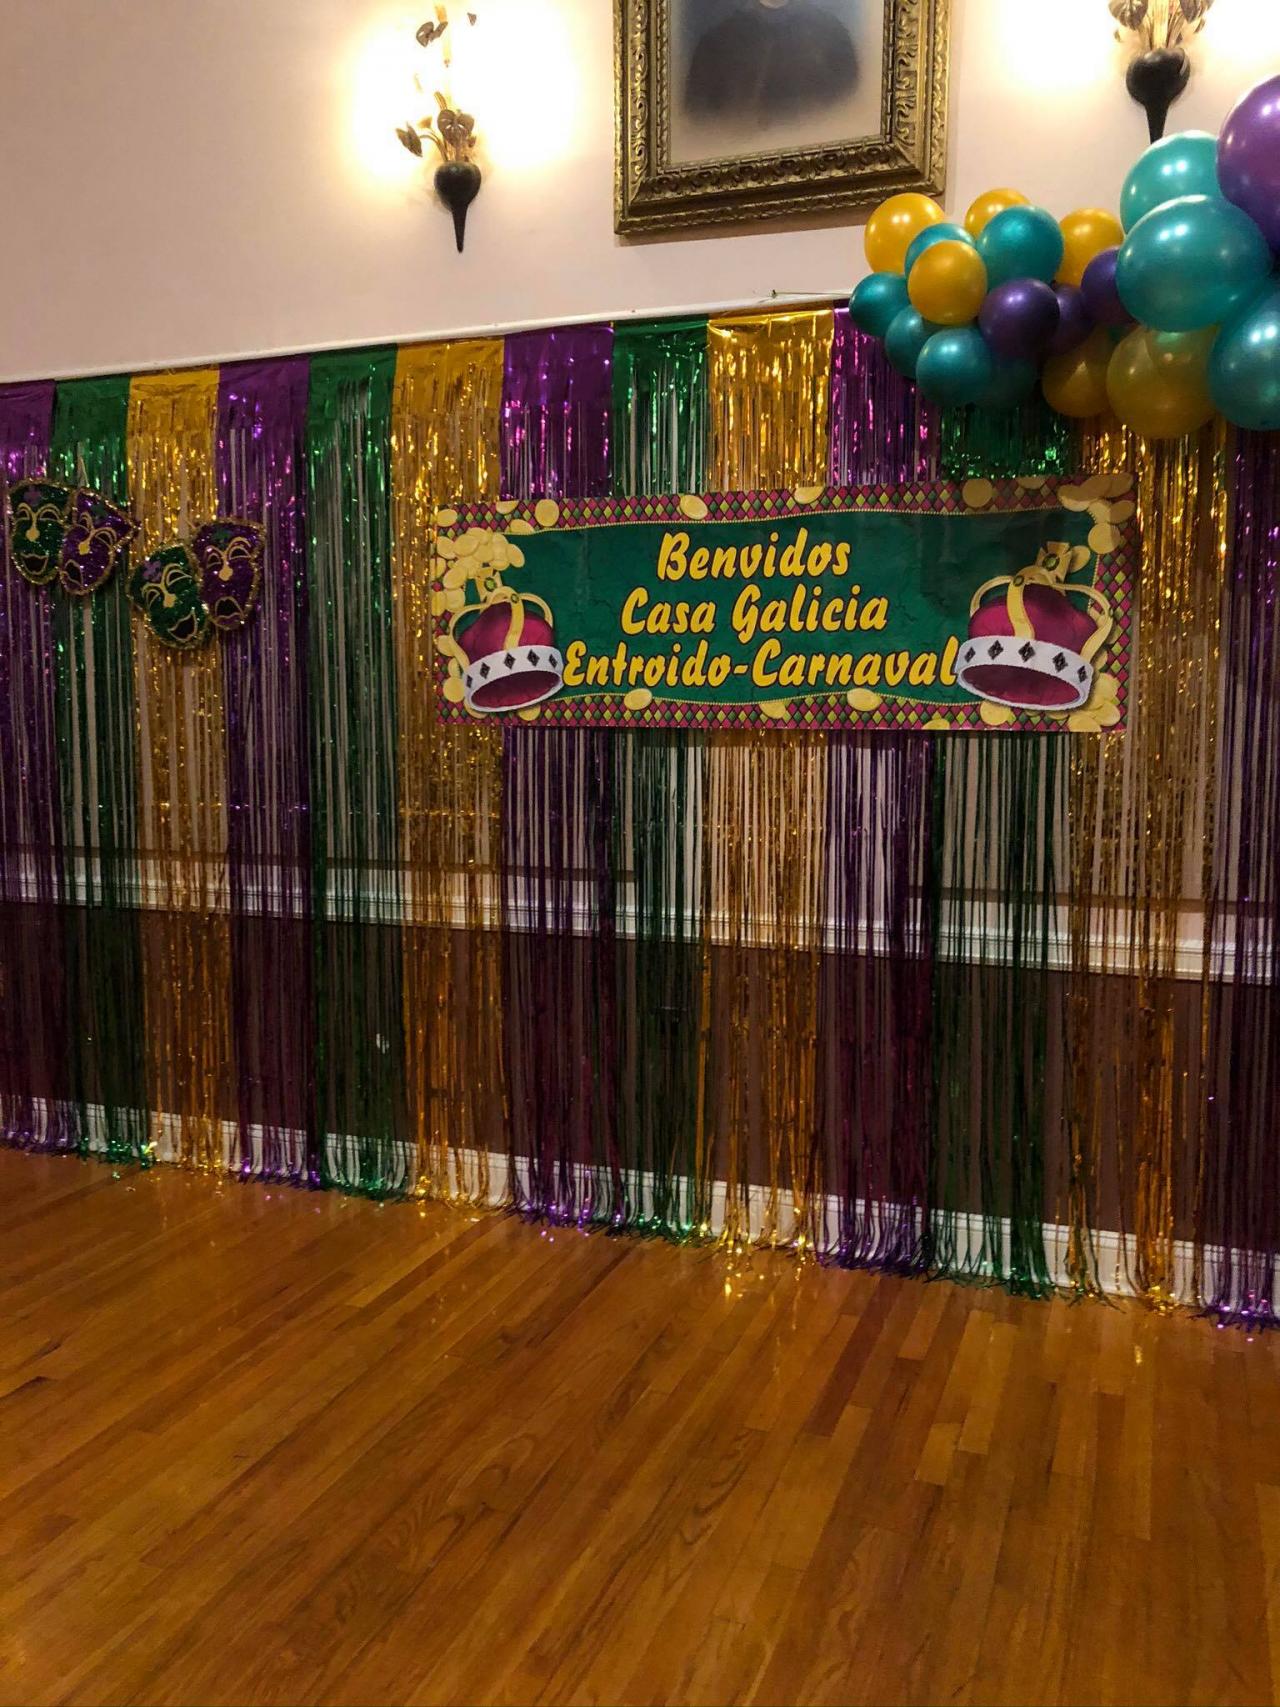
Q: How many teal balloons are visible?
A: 9